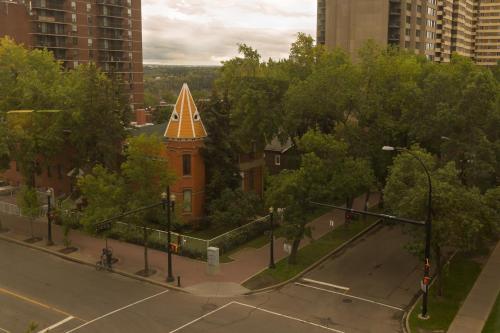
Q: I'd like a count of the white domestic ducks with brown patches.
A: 0